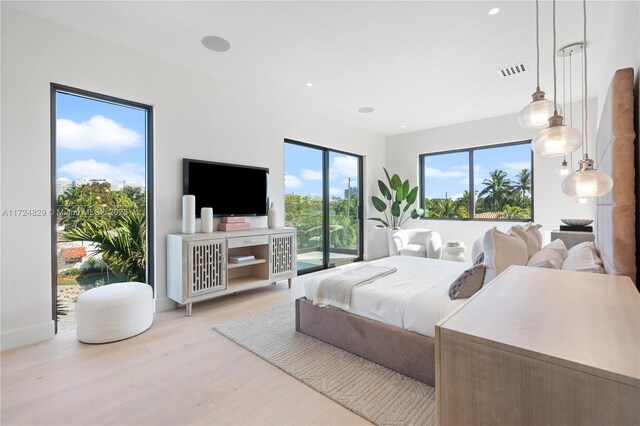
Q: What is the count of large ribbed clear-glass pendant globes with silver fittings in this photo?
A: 3